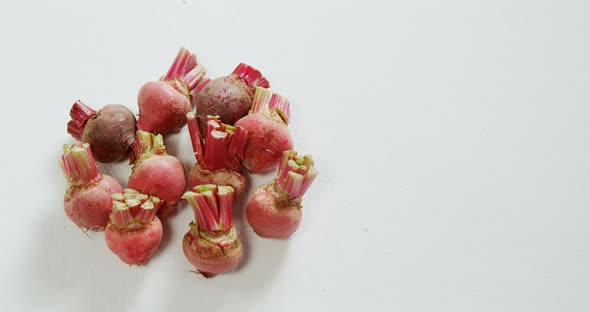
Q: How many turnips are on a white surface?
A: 10